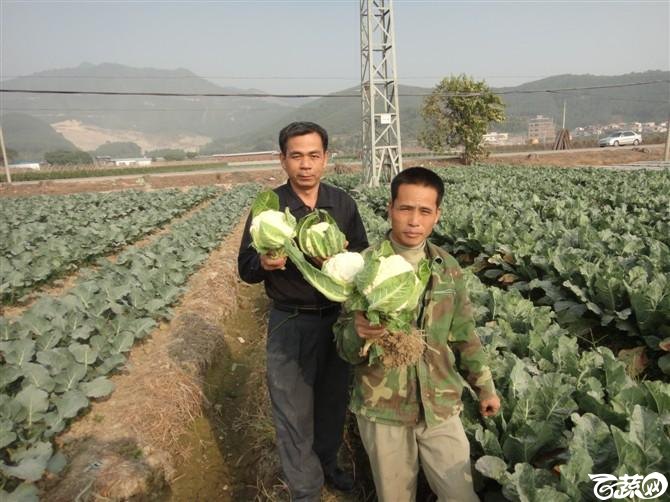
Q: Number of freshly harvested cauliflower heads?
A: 4